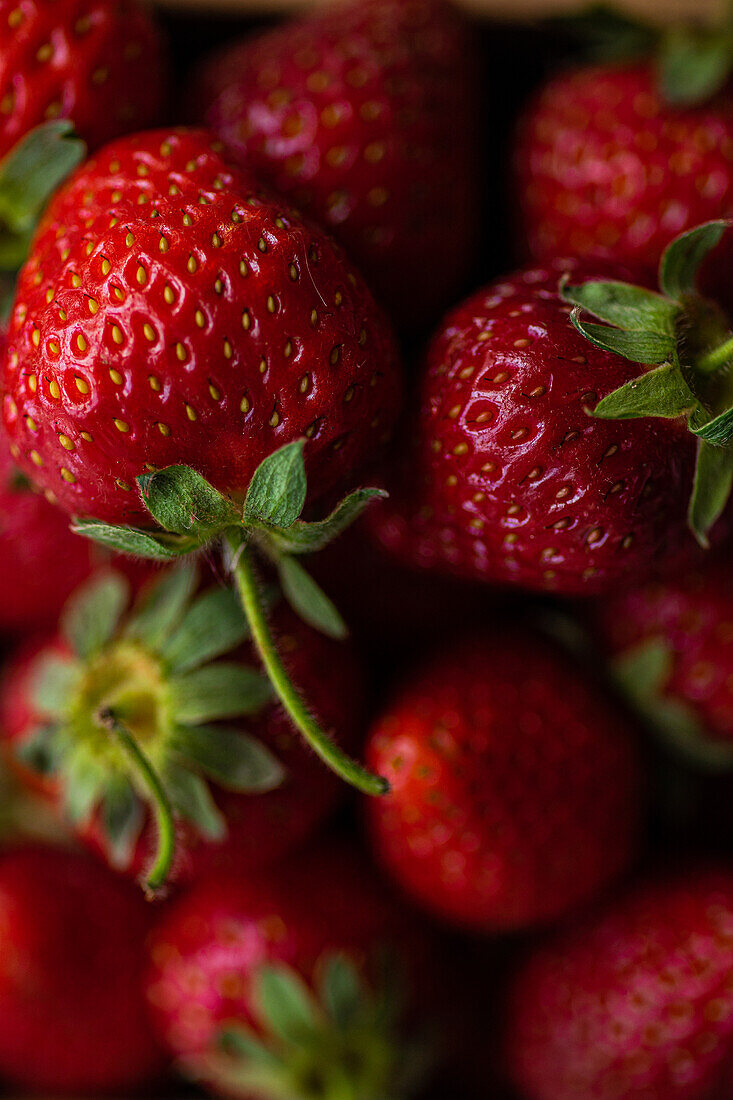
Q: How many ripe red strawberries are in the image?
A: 12